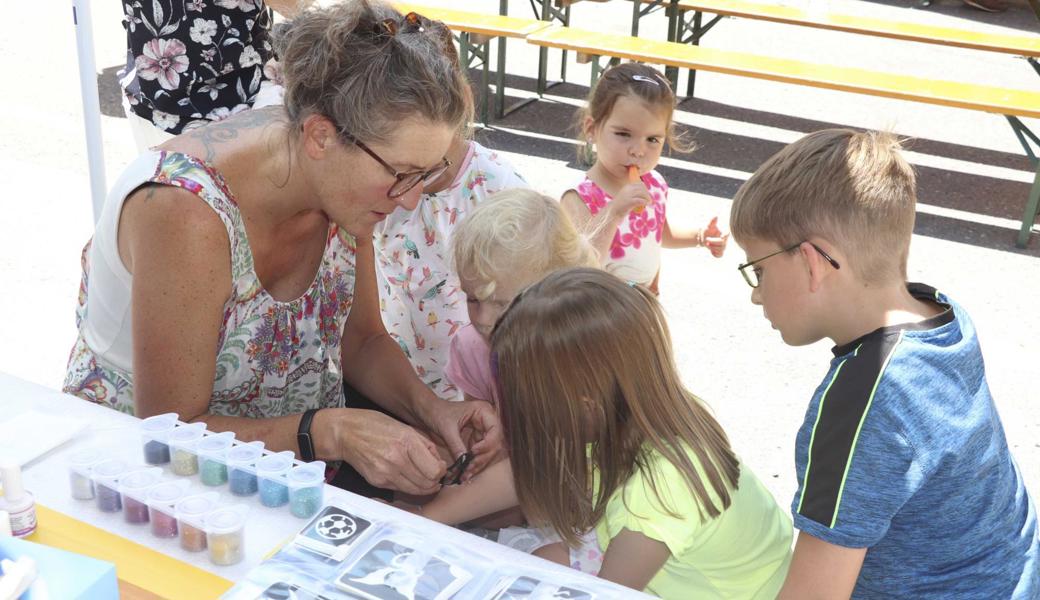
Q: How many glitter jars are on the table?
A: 12